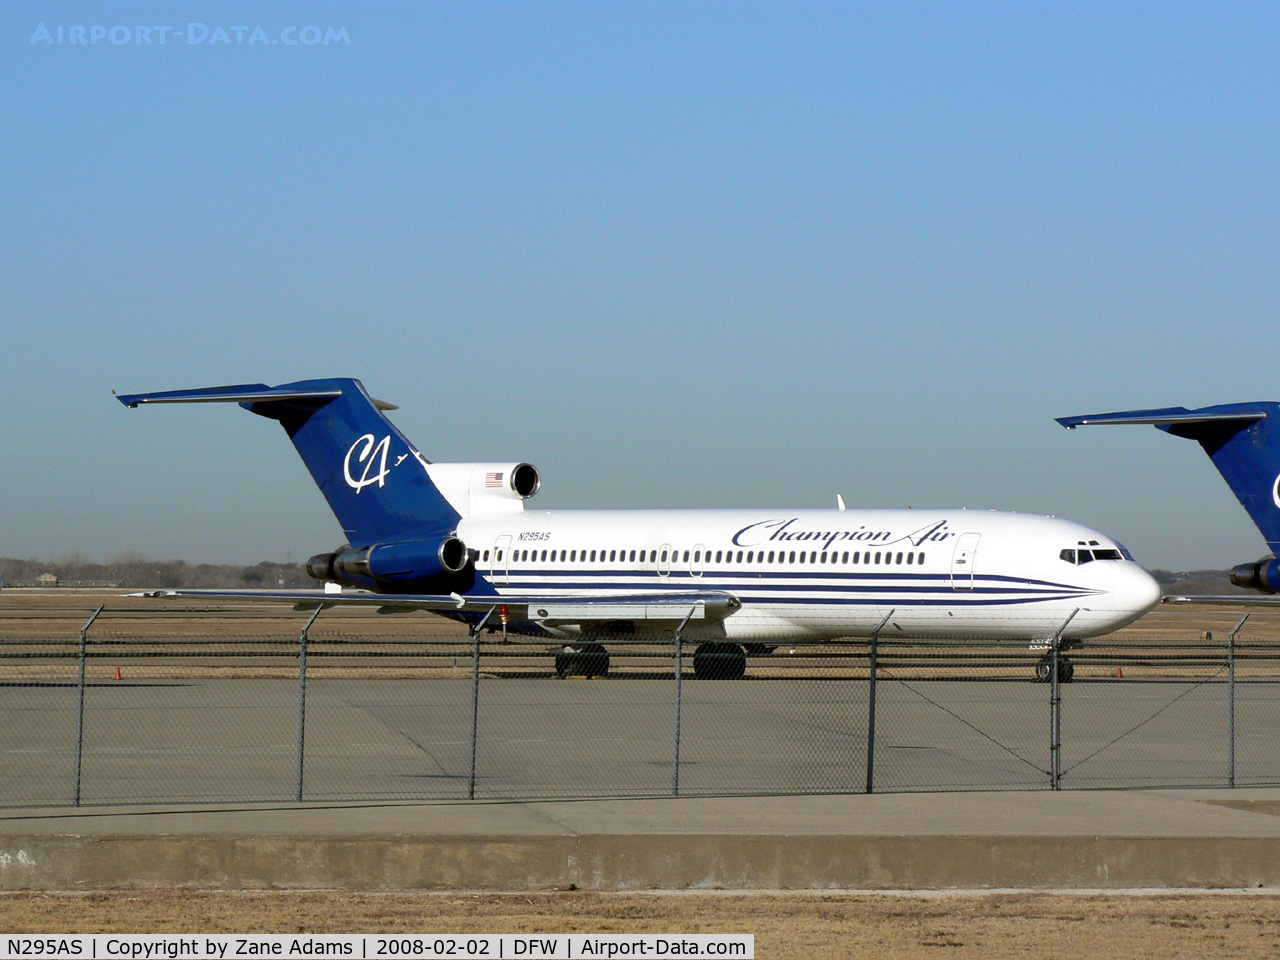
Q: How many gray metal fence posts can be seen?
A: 7